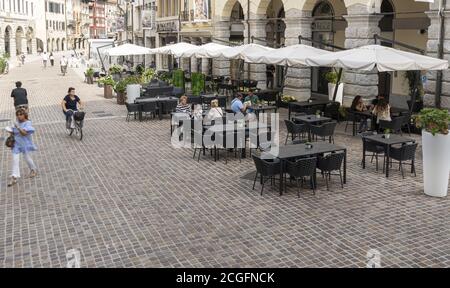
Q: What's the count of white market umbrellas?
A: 6